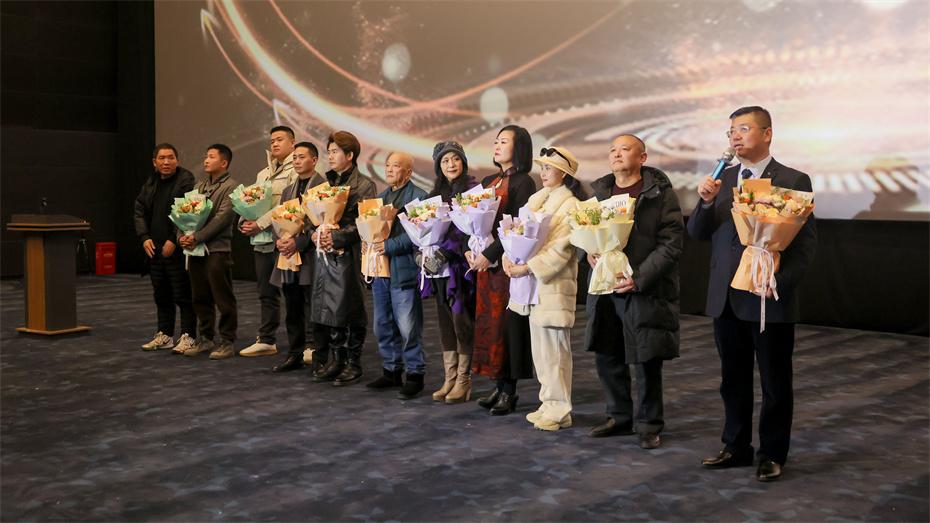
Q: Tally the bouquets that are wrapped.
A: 10